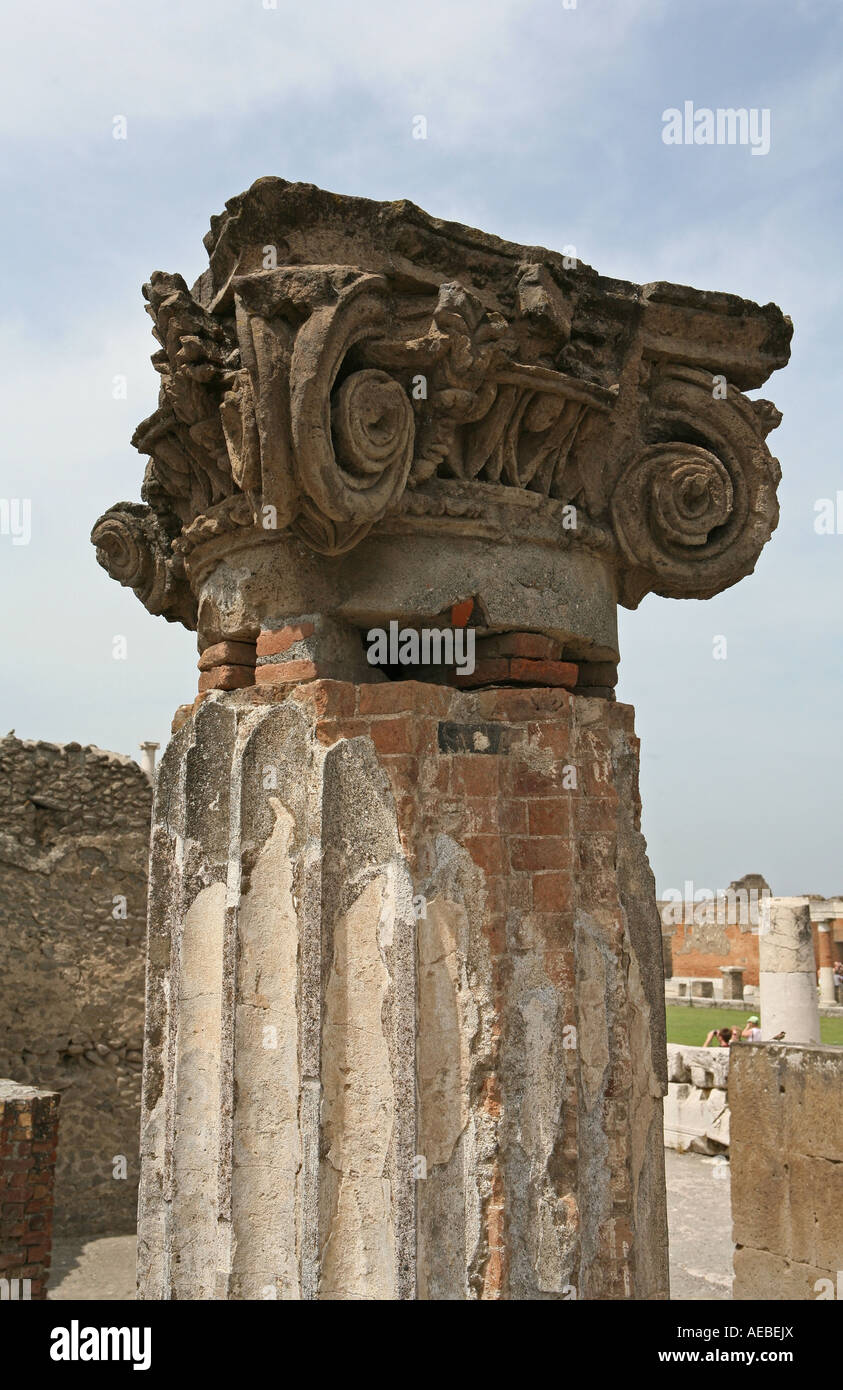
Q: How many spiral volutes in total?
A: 3